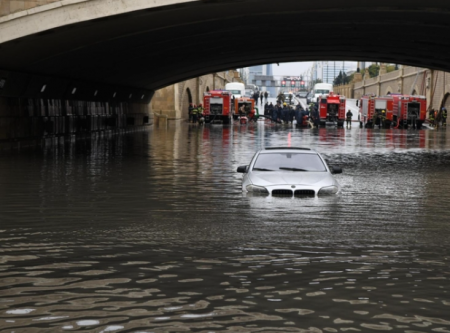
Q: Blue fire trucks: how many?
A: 0